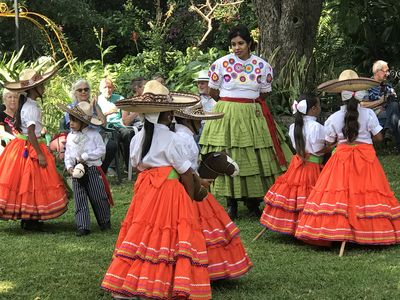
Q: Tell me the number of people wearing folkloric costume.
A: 7